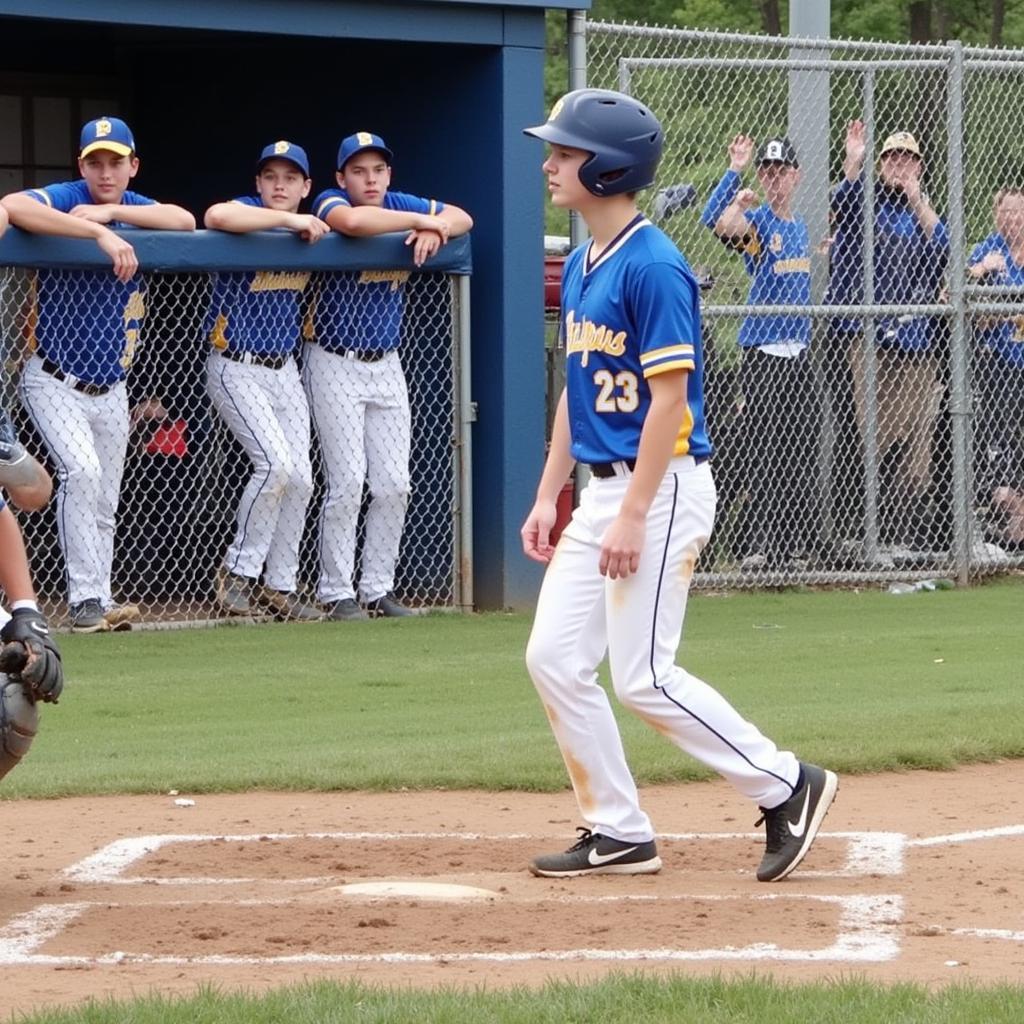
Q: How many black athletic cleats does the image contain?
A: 2